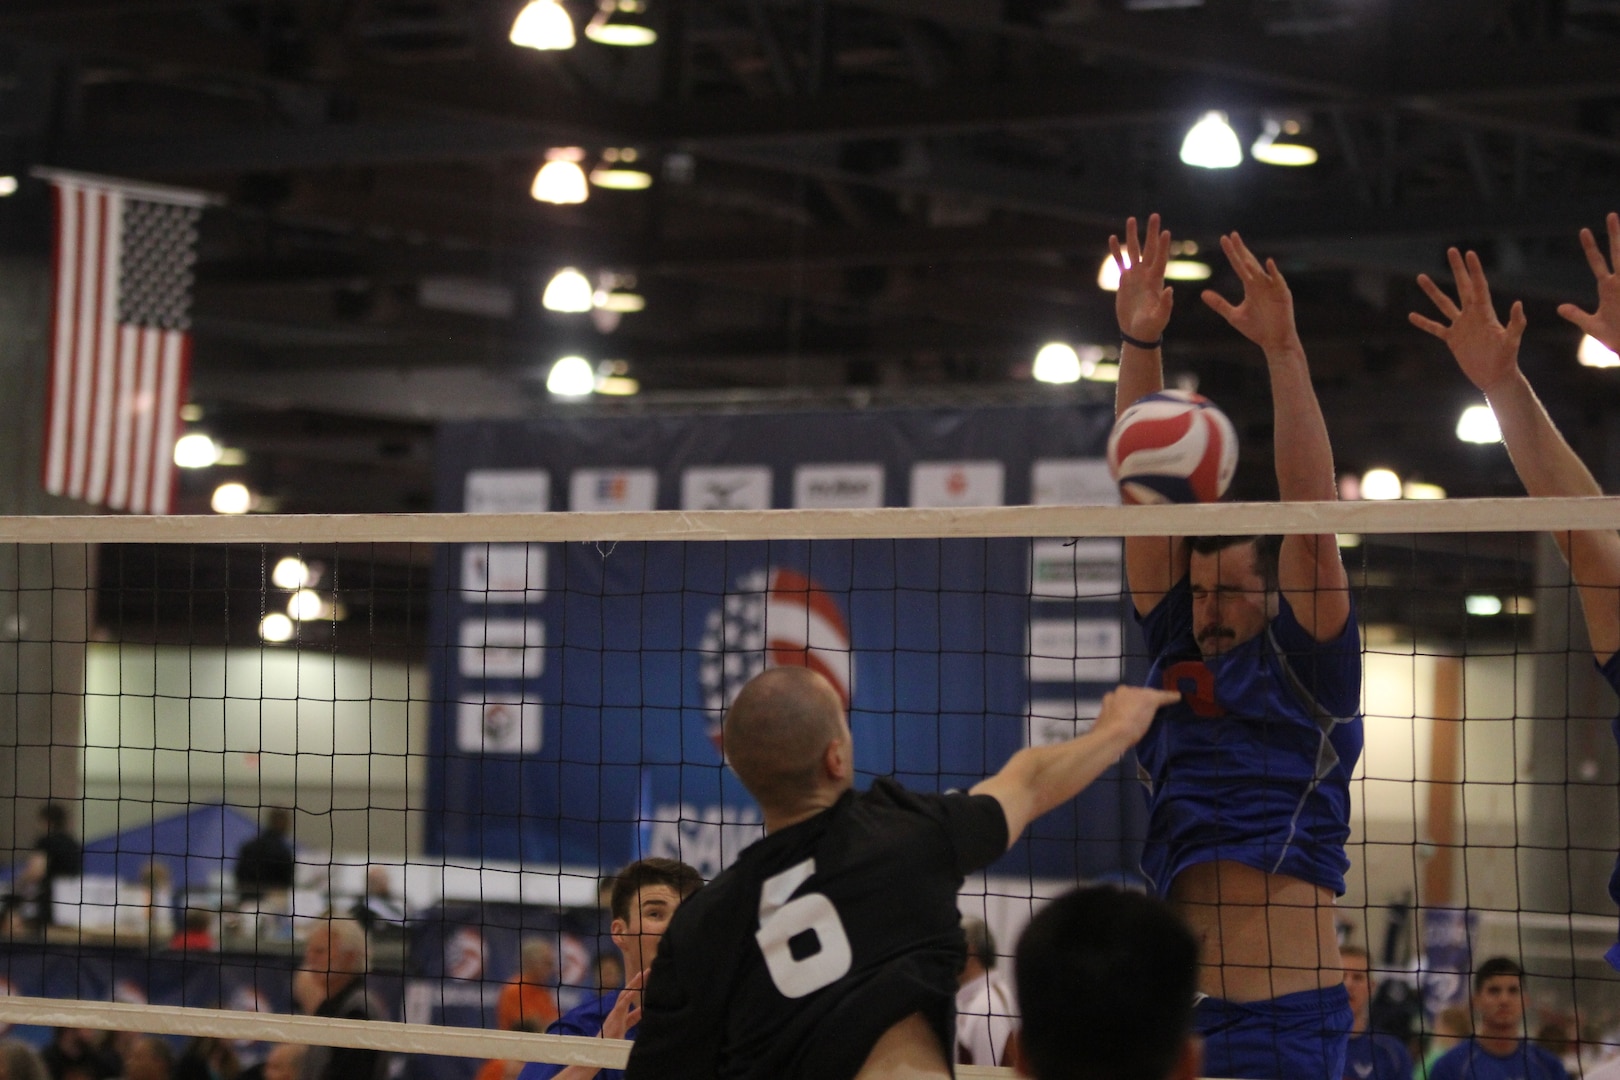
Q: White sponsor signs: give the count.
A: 12